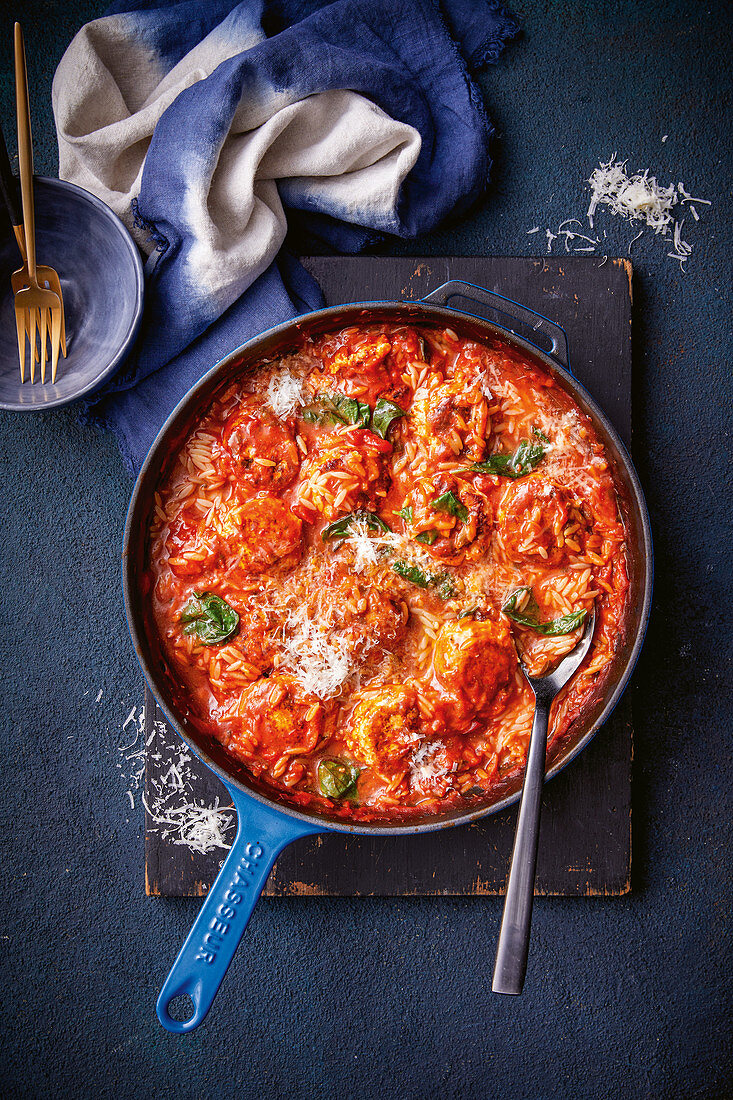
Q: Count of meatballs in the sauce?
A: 12